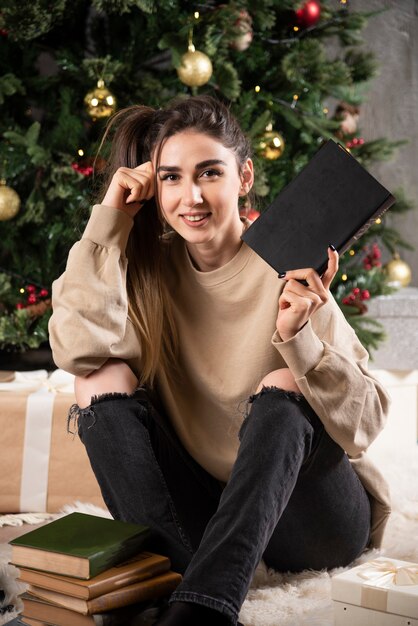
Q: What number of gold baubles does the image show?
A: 5